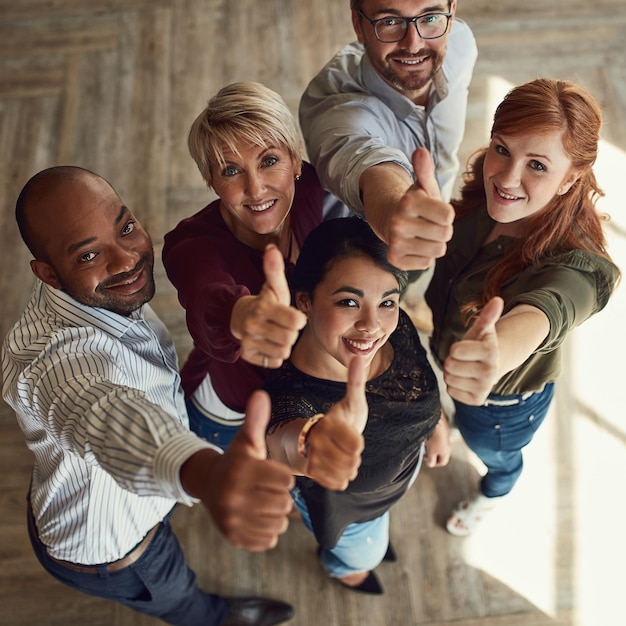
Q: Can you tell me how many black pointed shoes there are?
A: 2